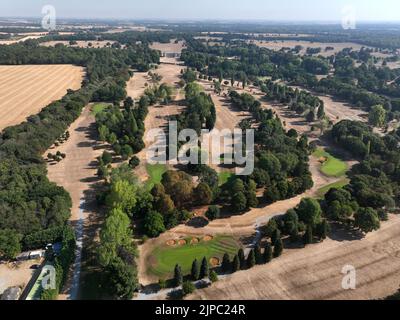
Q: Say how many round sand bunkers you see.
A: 5